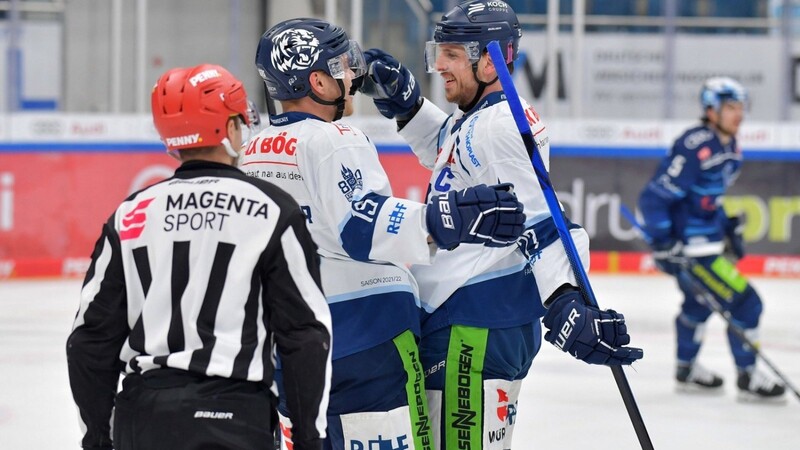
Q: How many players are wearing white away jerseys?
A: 2